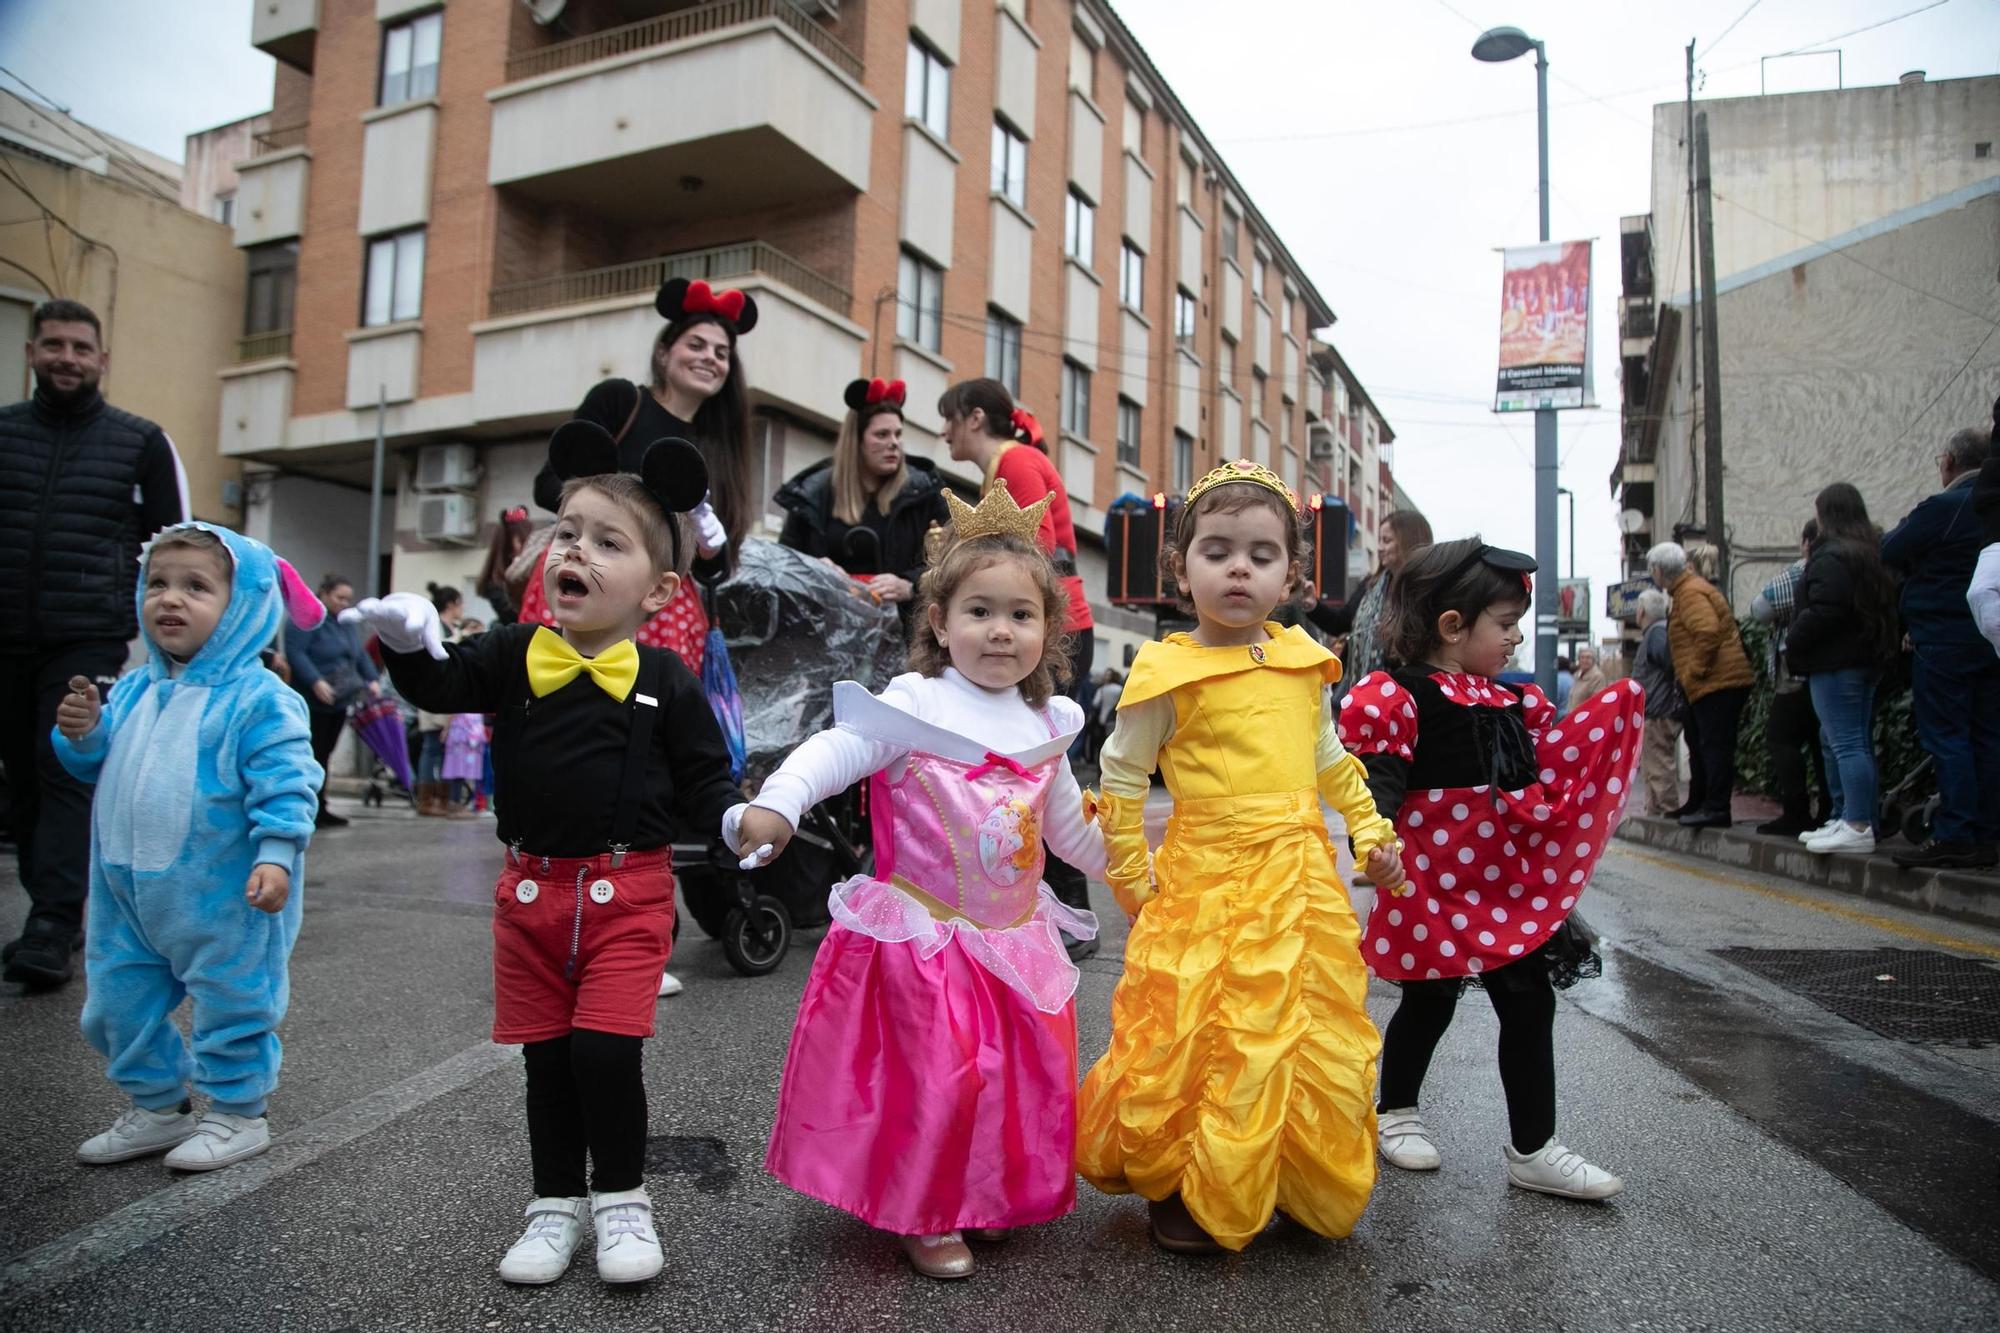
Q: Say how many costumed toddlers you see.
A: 5